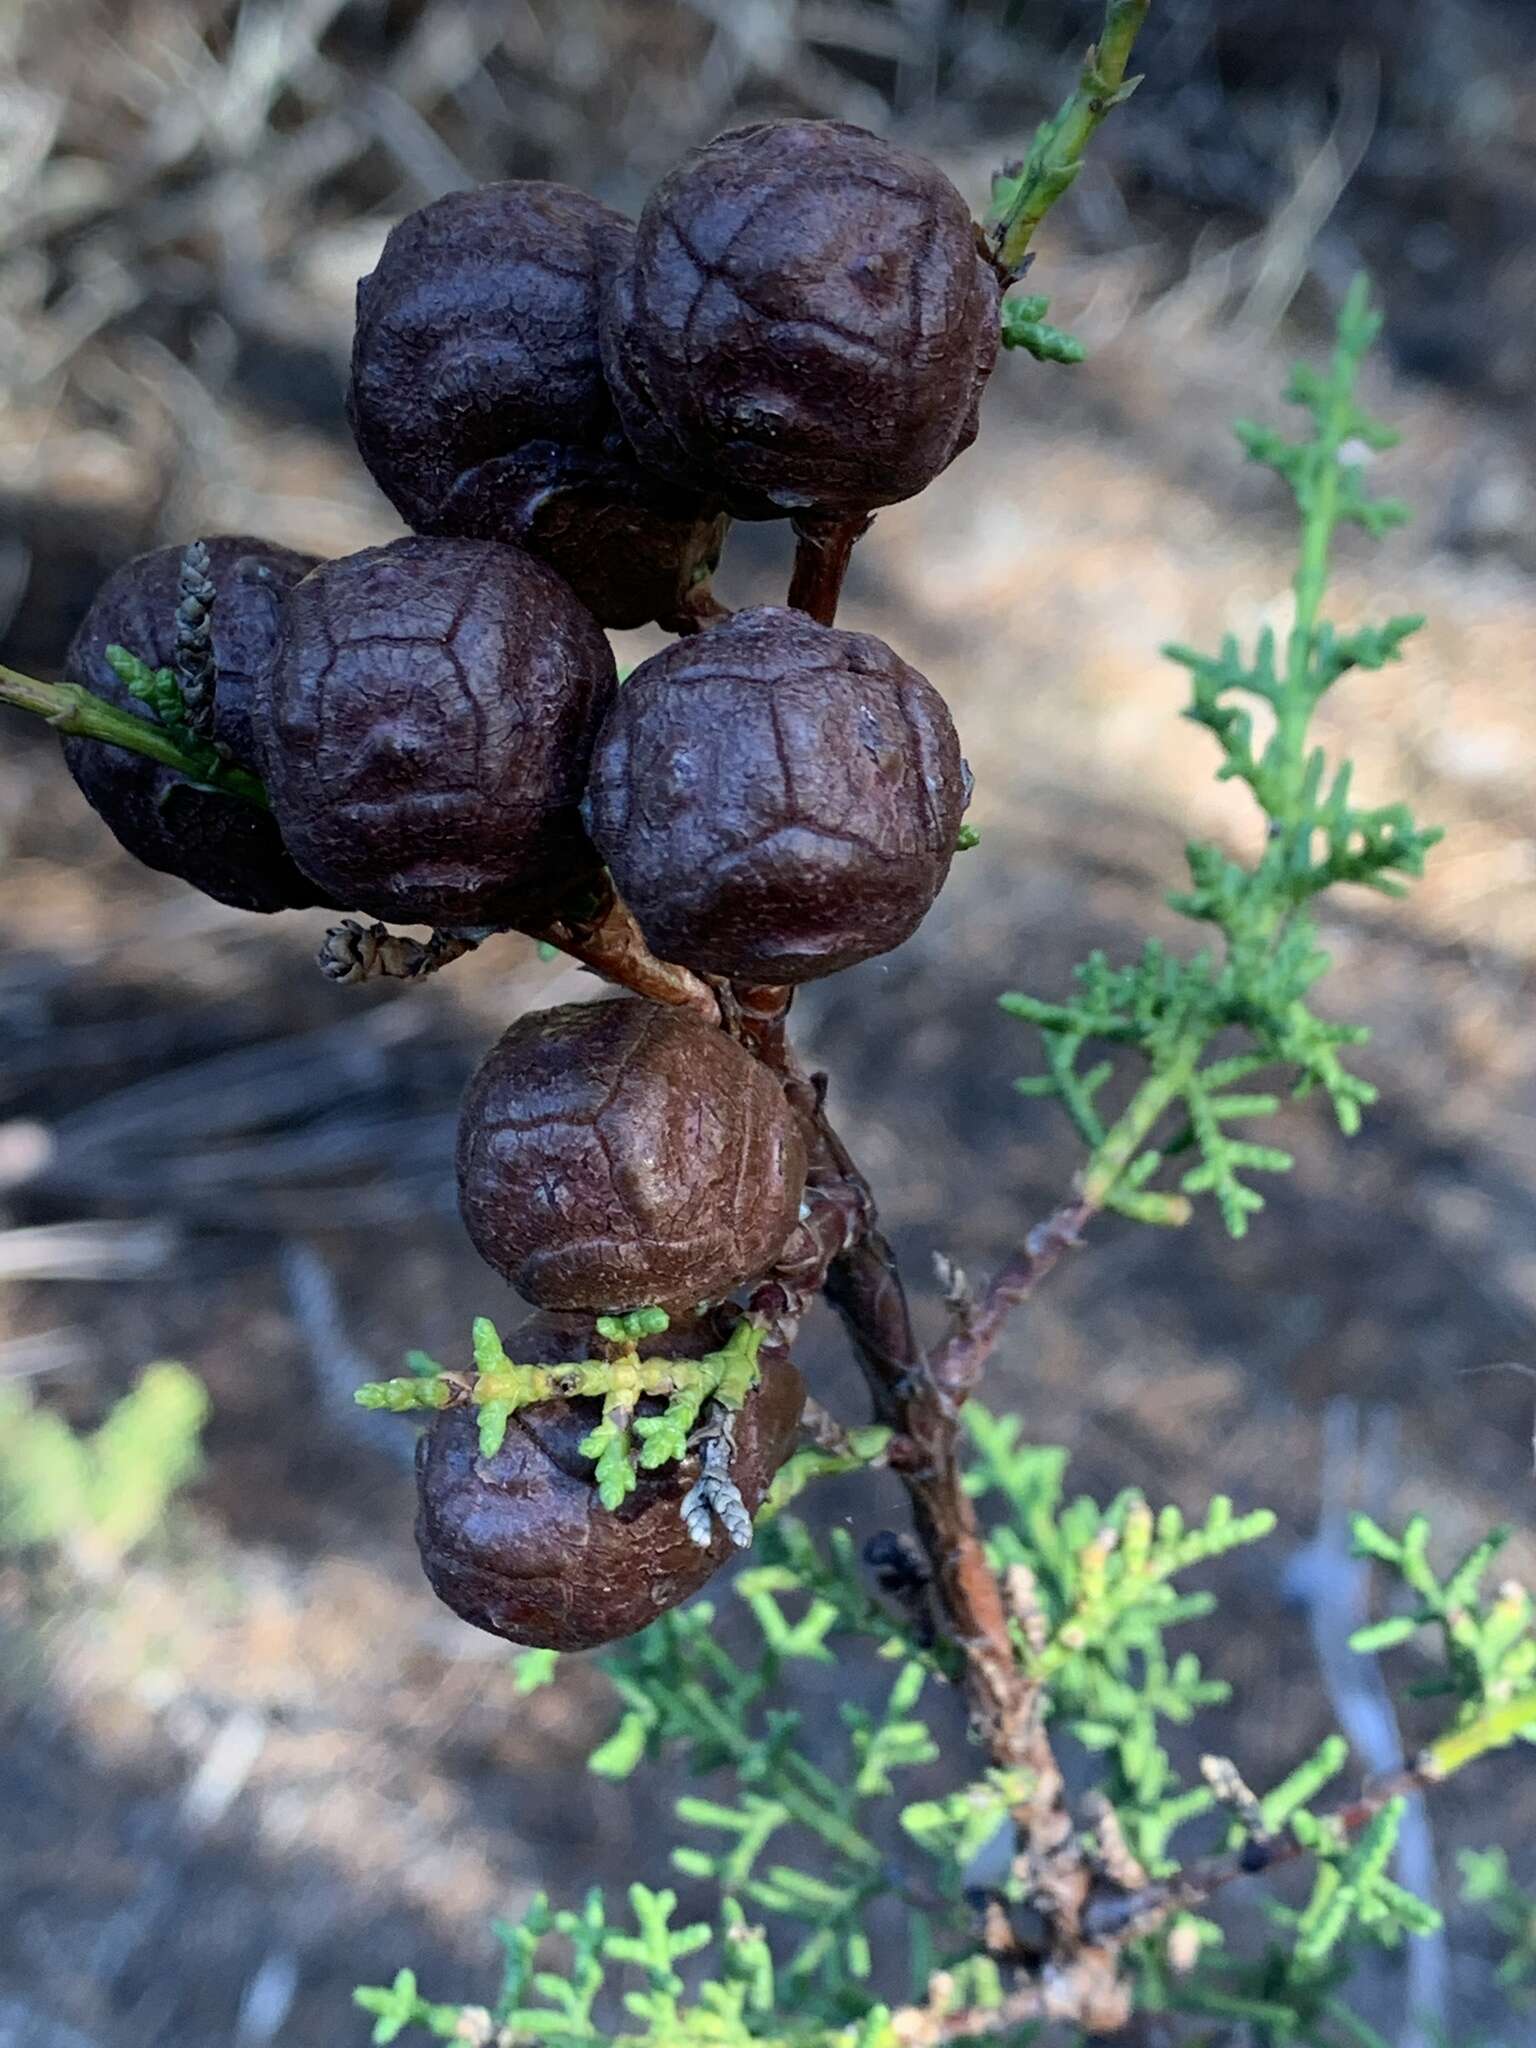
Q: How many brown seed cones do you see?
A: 7